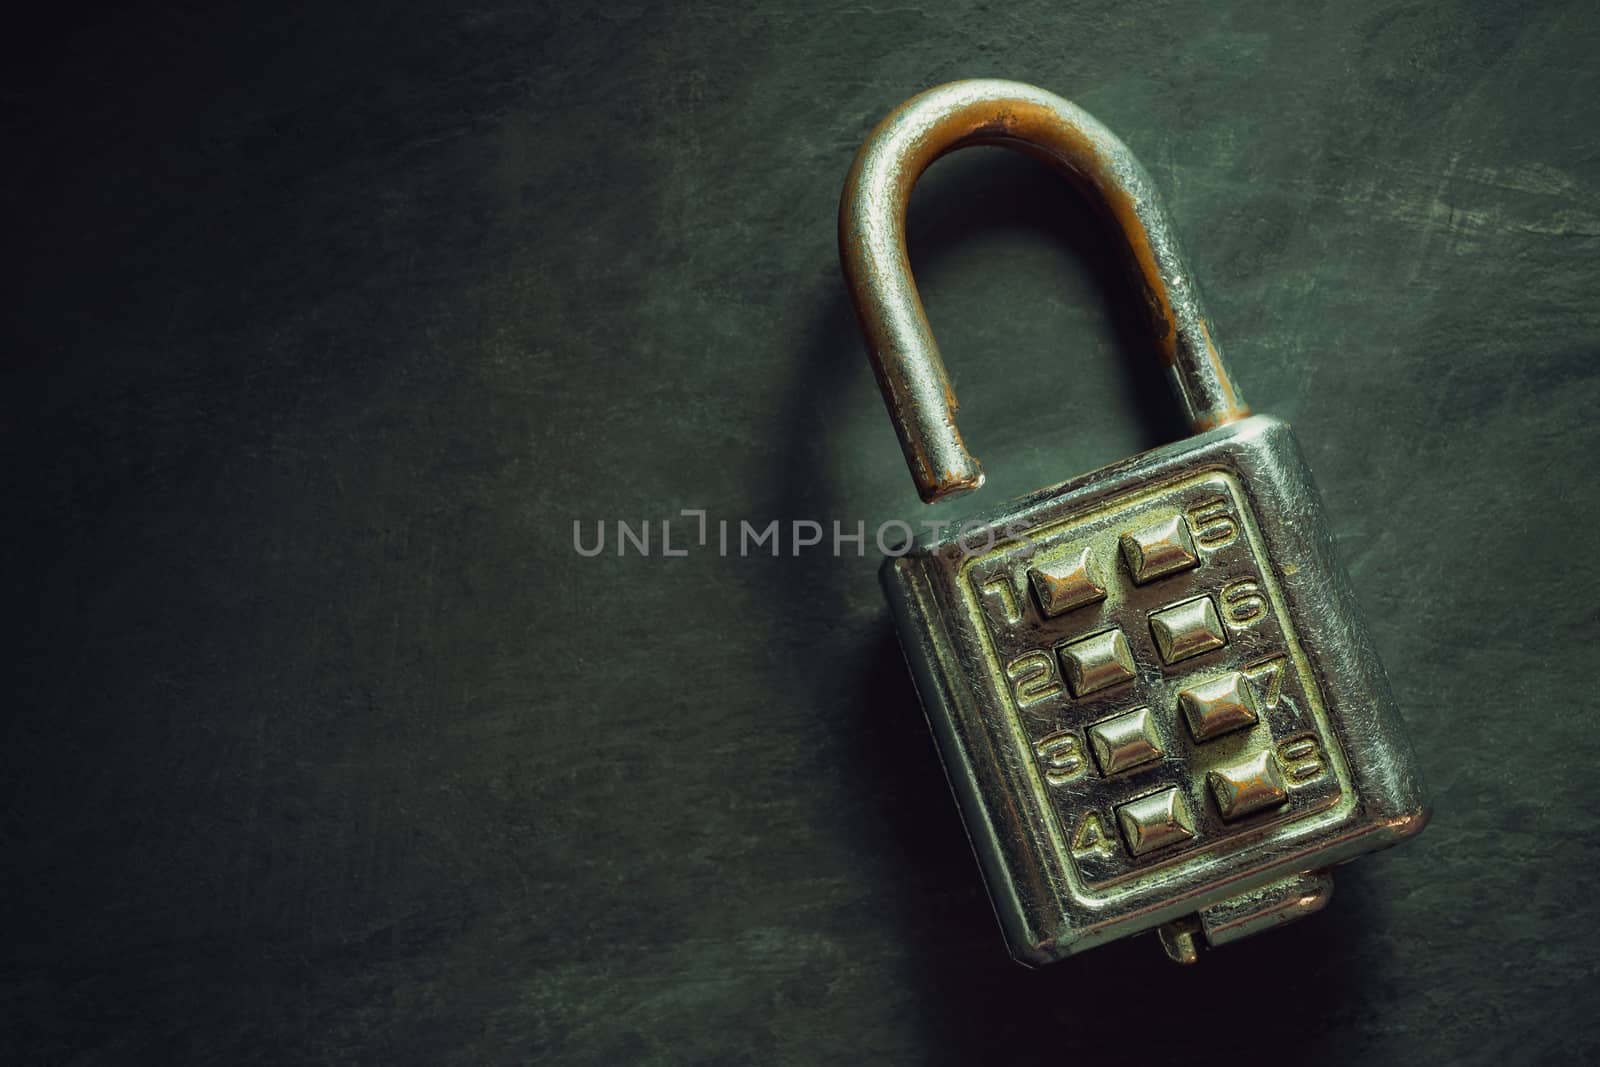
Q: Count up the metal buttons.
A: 8